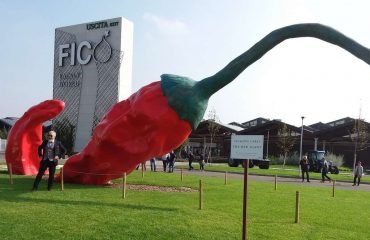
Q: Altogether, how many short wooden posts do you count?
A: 10